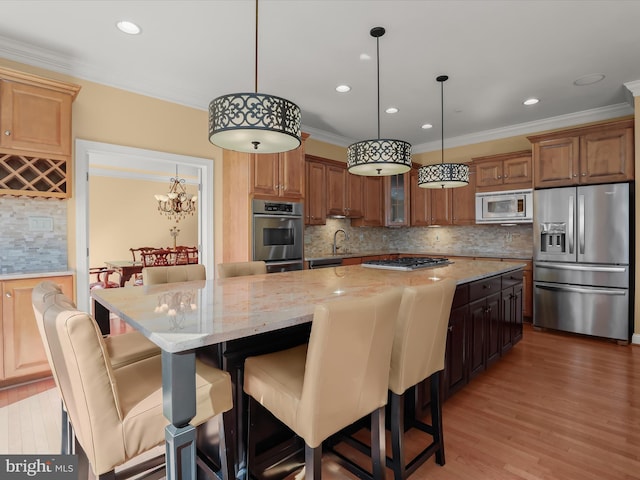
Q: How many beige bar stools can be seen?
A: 6